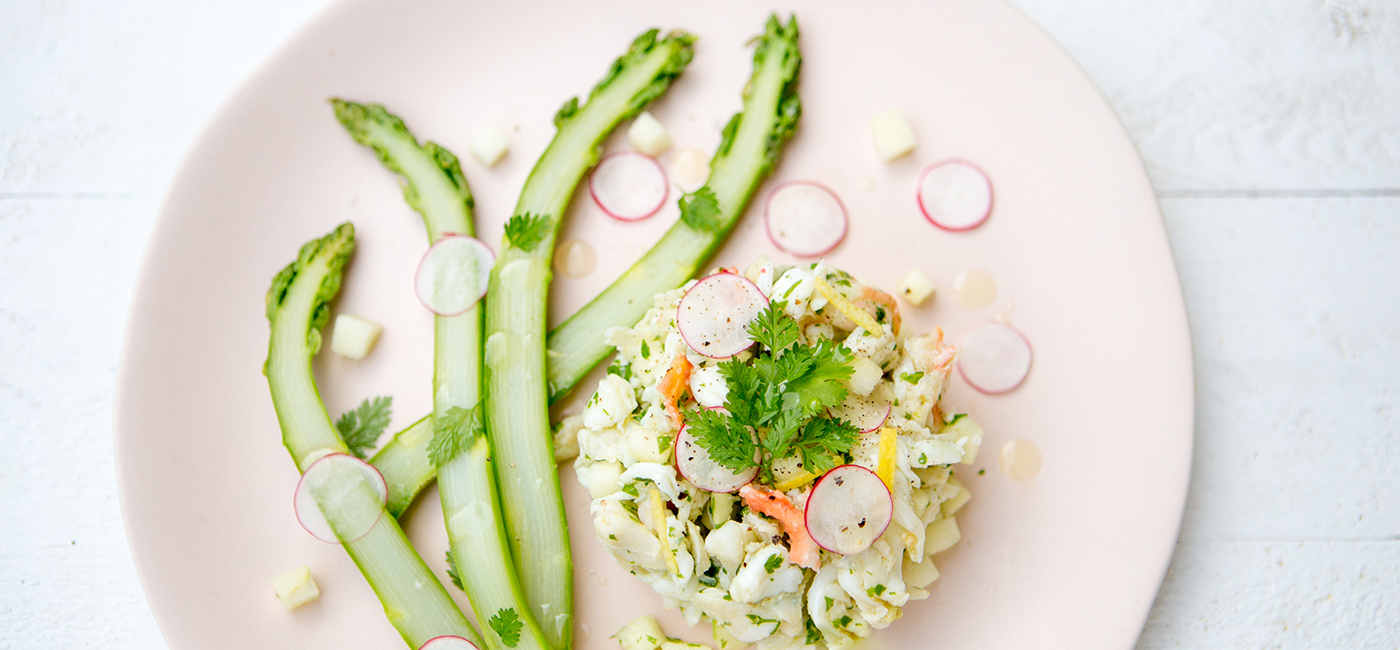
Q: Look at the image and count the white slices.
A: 11